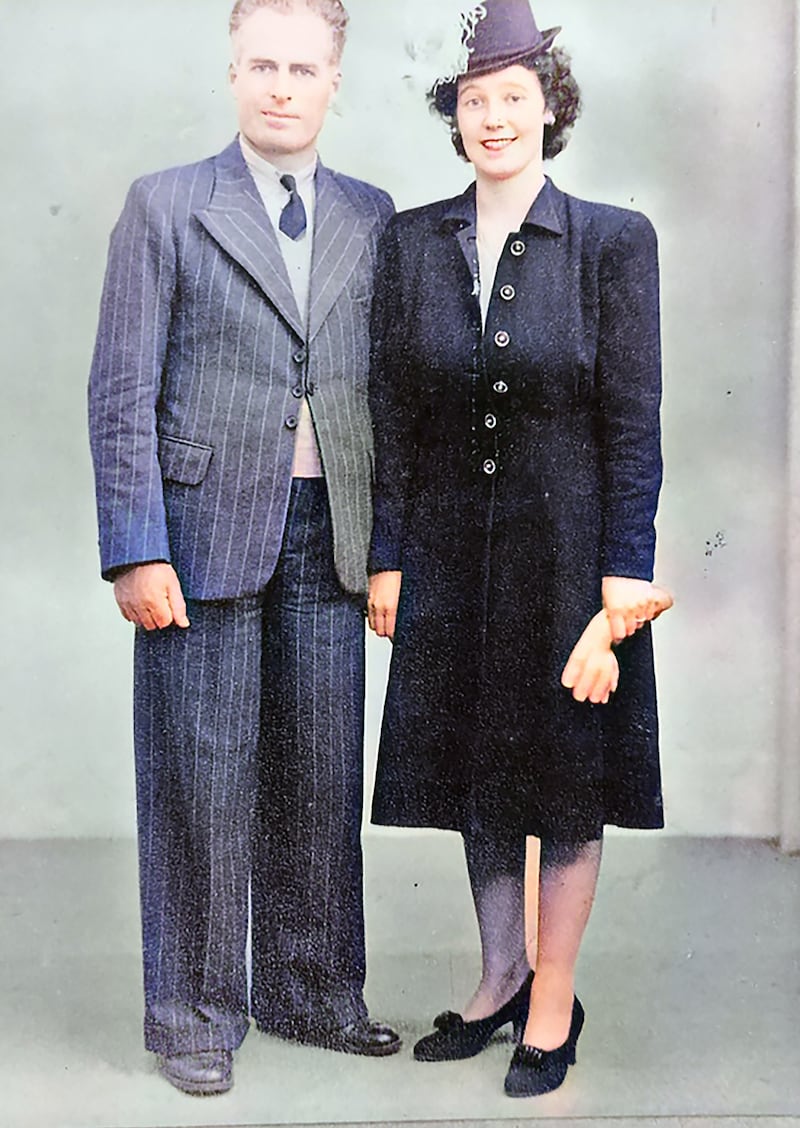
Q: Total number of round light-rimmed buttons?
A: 6